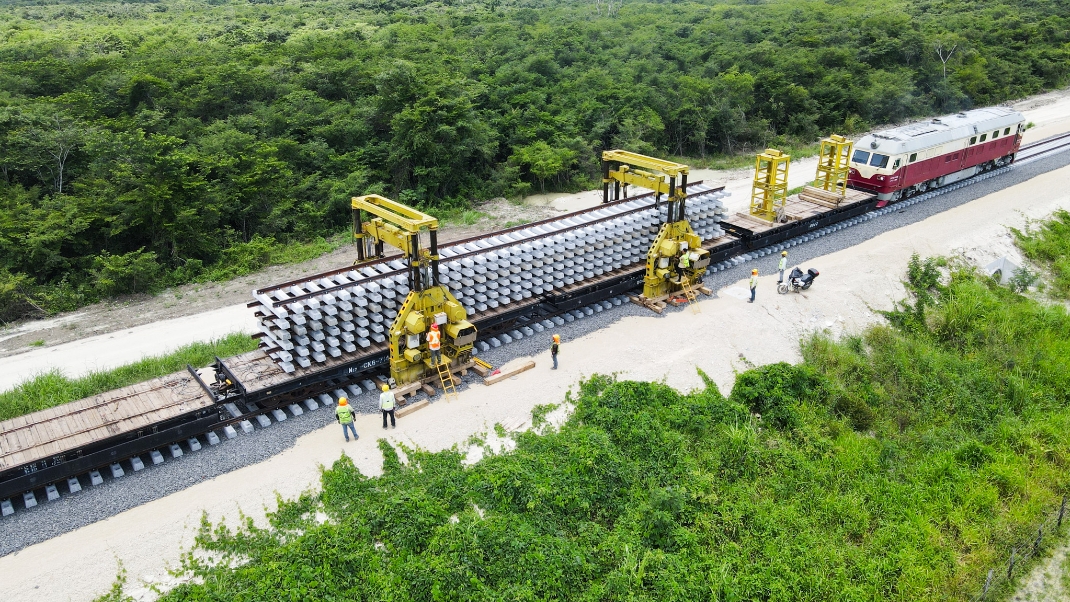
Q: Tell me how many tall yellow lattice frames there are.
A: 2